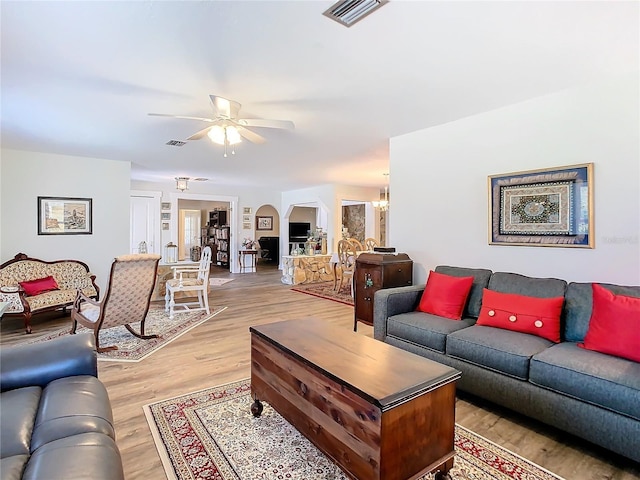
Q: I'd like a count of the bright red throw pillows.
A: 4